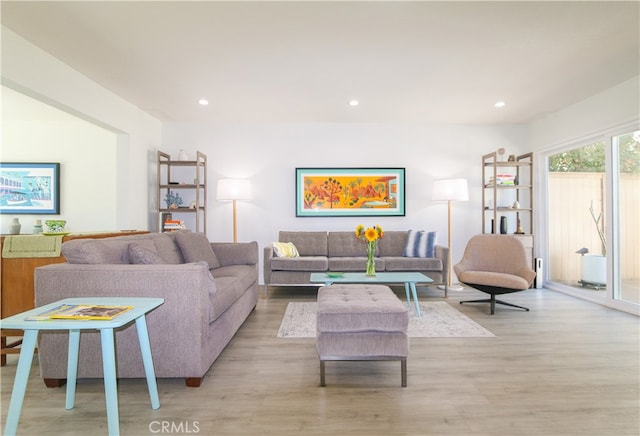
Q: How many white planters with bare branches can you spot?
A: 1